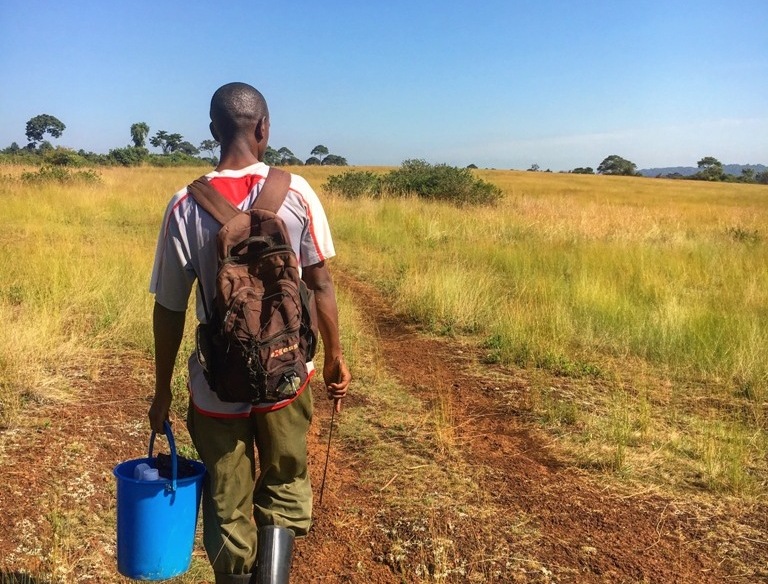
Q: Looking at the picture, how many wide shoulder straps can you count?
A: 2